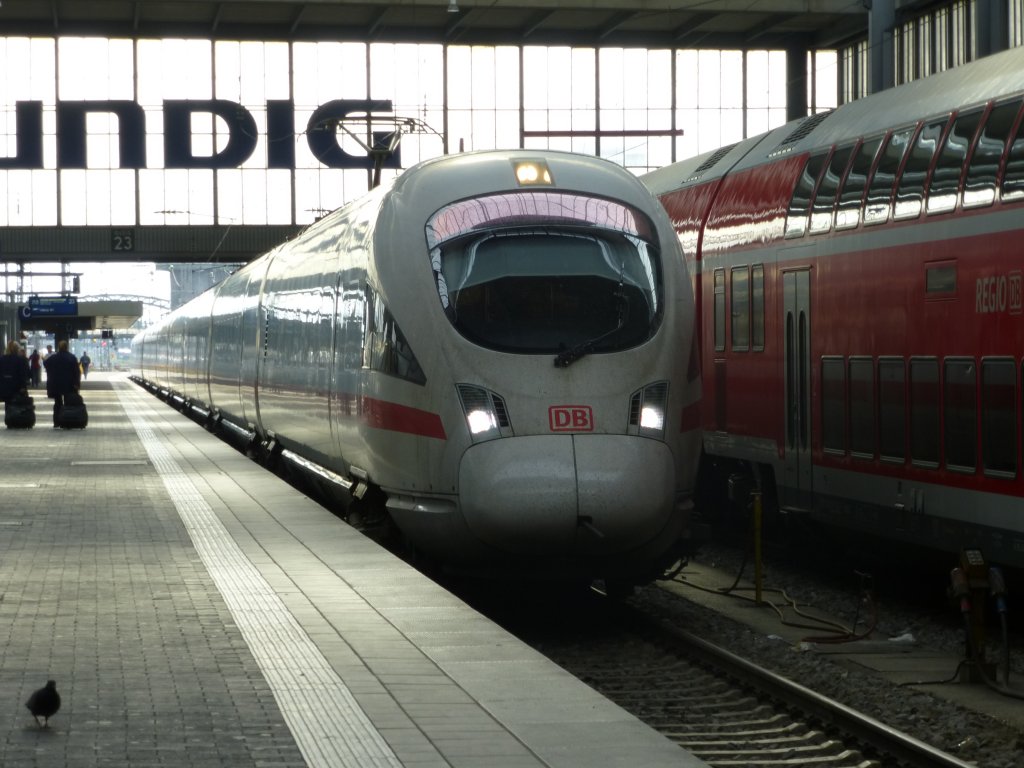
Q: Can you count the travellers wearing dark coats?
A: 2